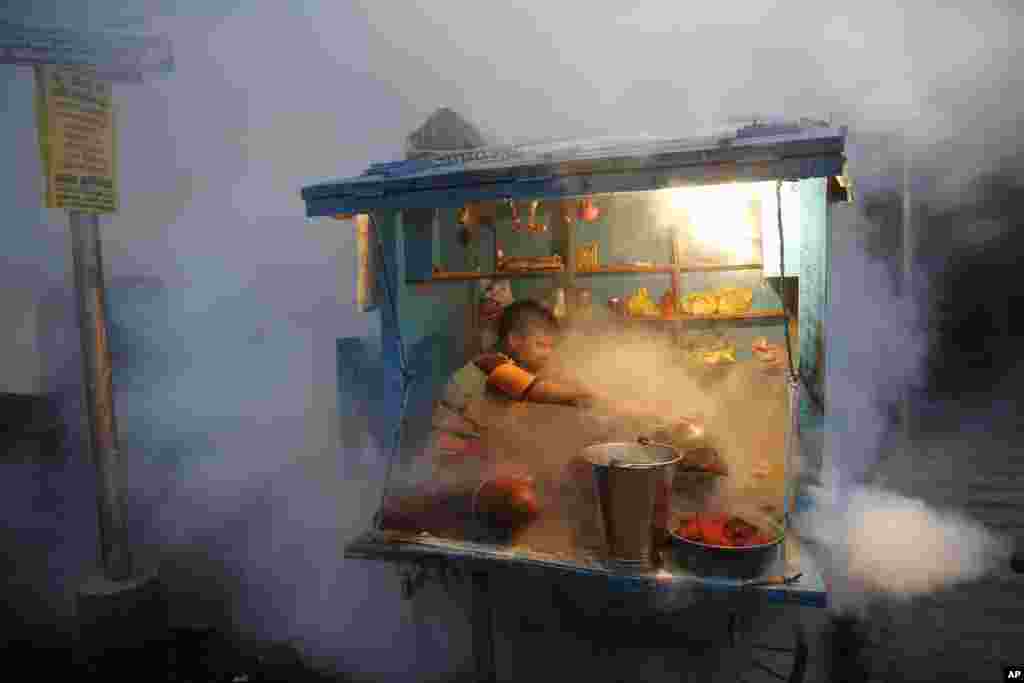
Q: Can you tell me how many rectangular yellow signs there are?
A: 1